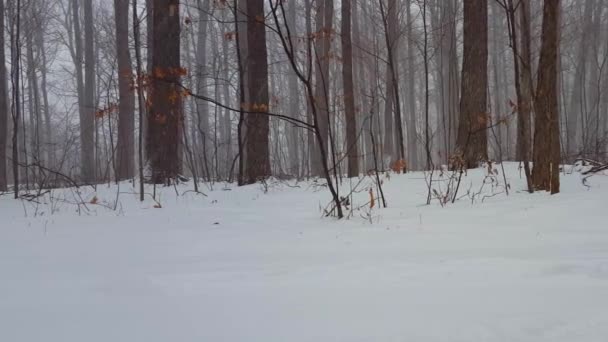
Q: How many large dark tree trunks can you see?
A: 4